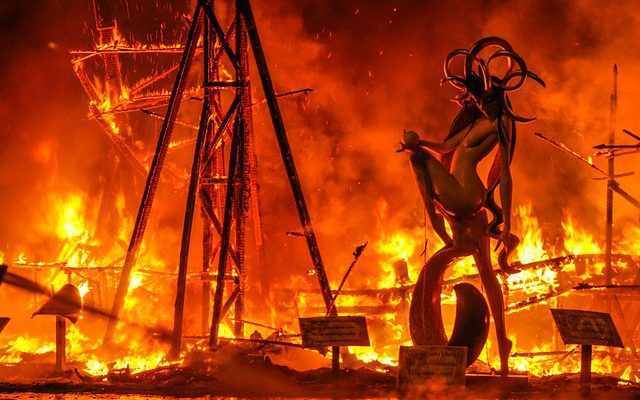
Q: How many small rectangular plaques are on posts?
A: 2